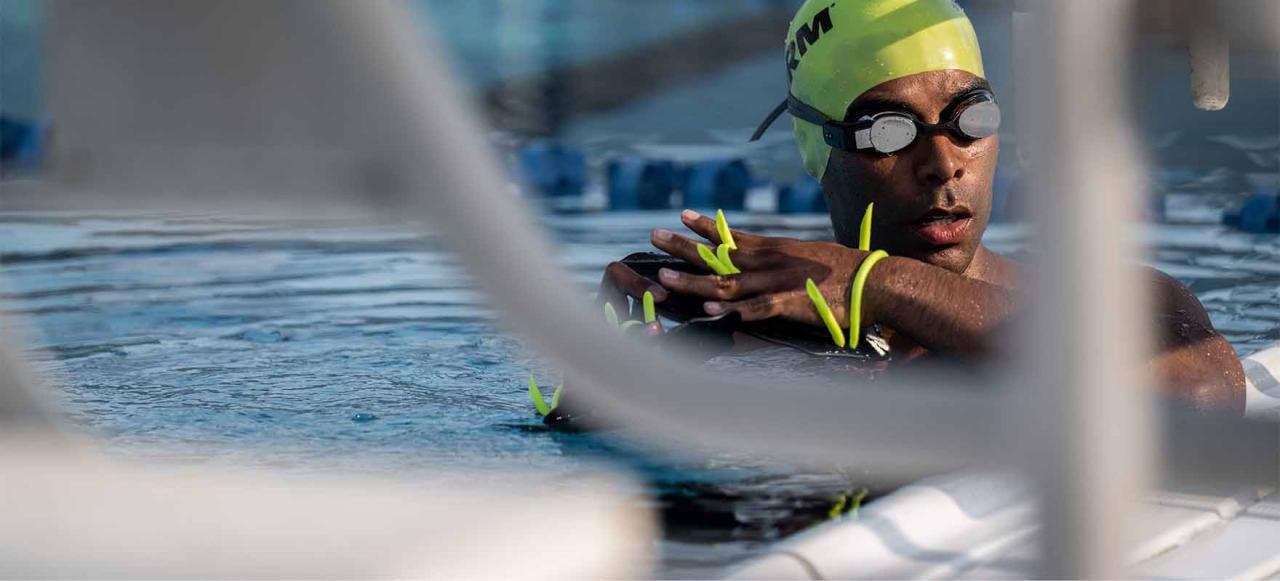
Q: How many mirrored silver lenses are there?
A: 2